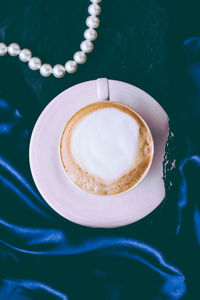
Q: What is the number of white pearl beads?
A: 13